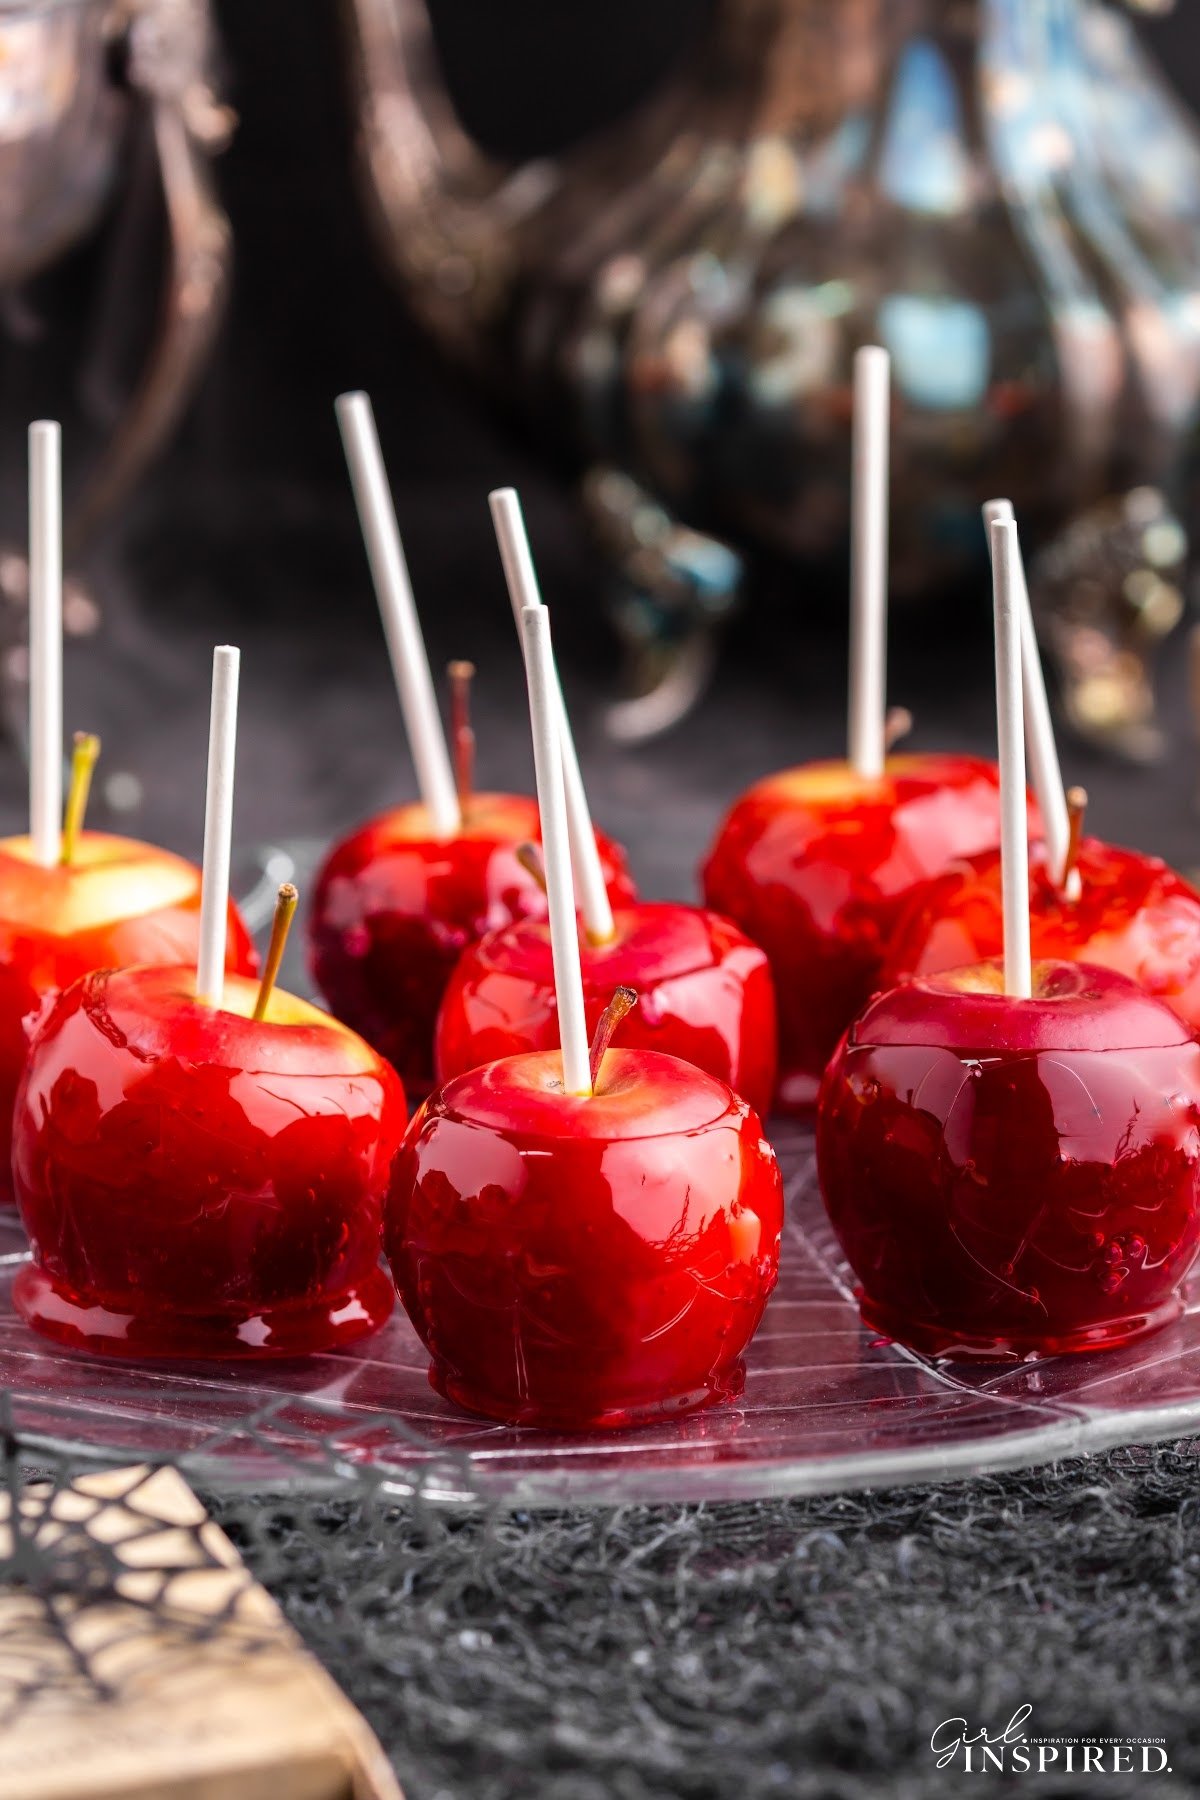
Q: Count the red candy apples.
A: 8